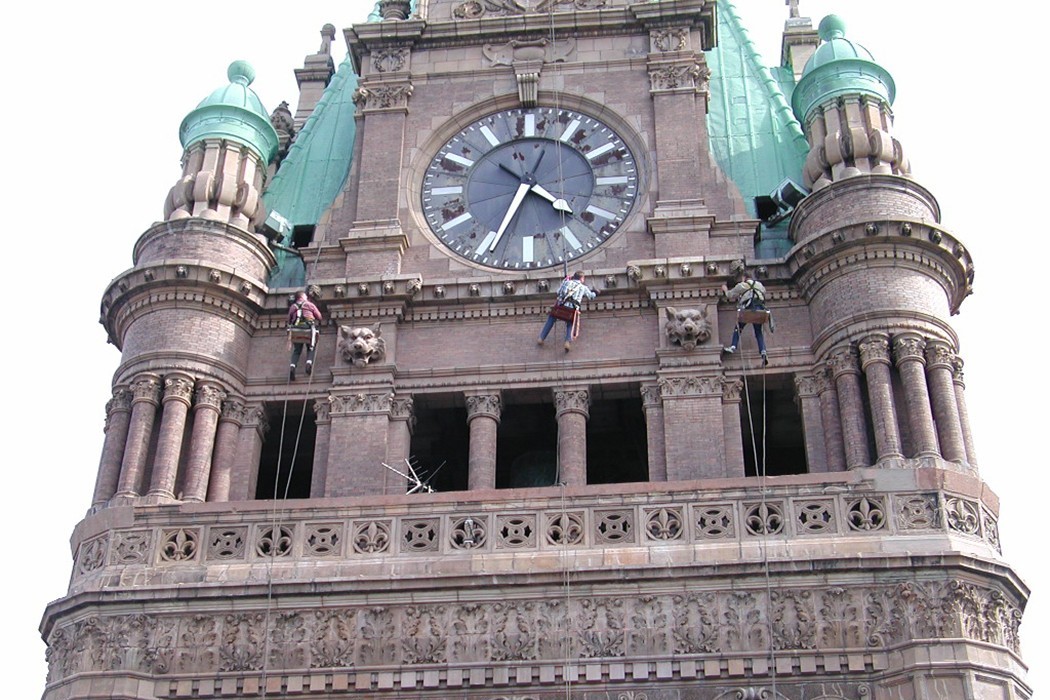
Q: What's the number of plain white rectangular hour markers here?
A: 12